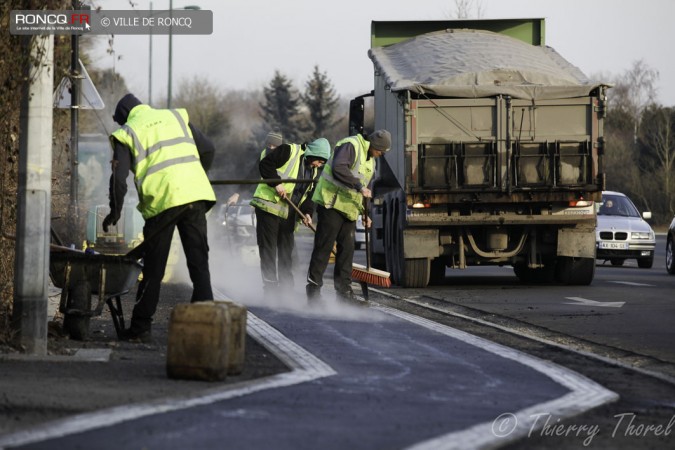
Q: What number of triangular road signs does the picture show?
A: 1